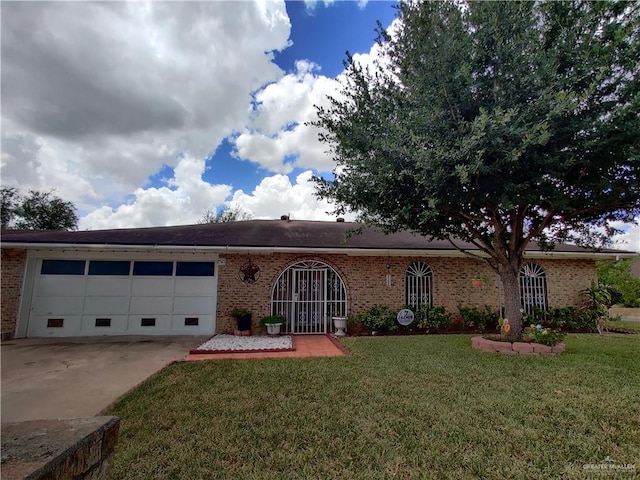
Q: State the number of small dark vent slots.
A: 4